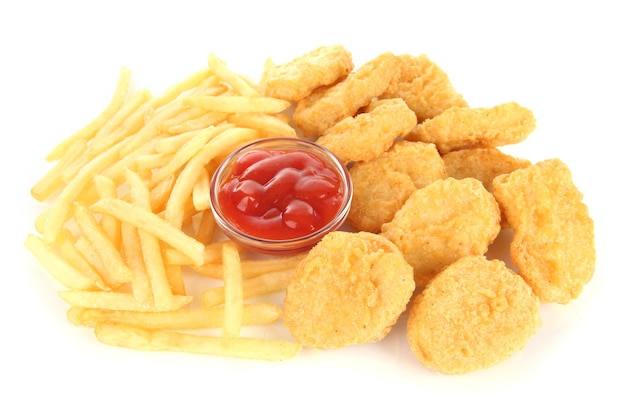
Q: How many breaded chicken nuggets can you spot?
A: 11